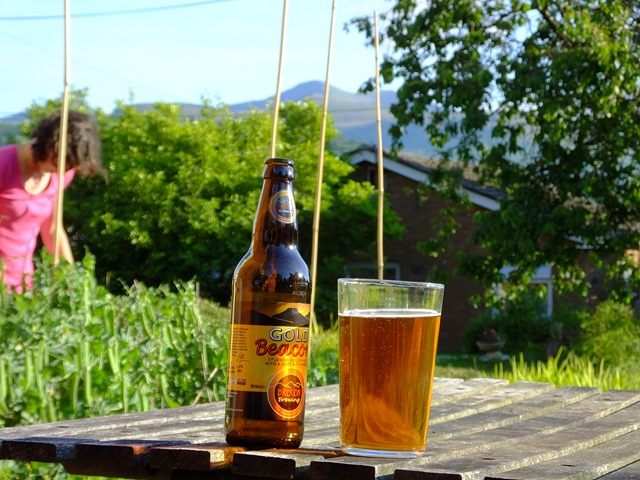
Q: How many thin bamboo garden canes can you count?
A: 4